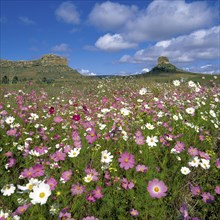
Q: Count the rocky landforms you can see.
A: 2